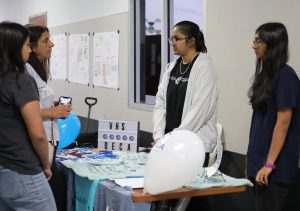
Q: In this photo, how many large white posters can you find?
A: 3